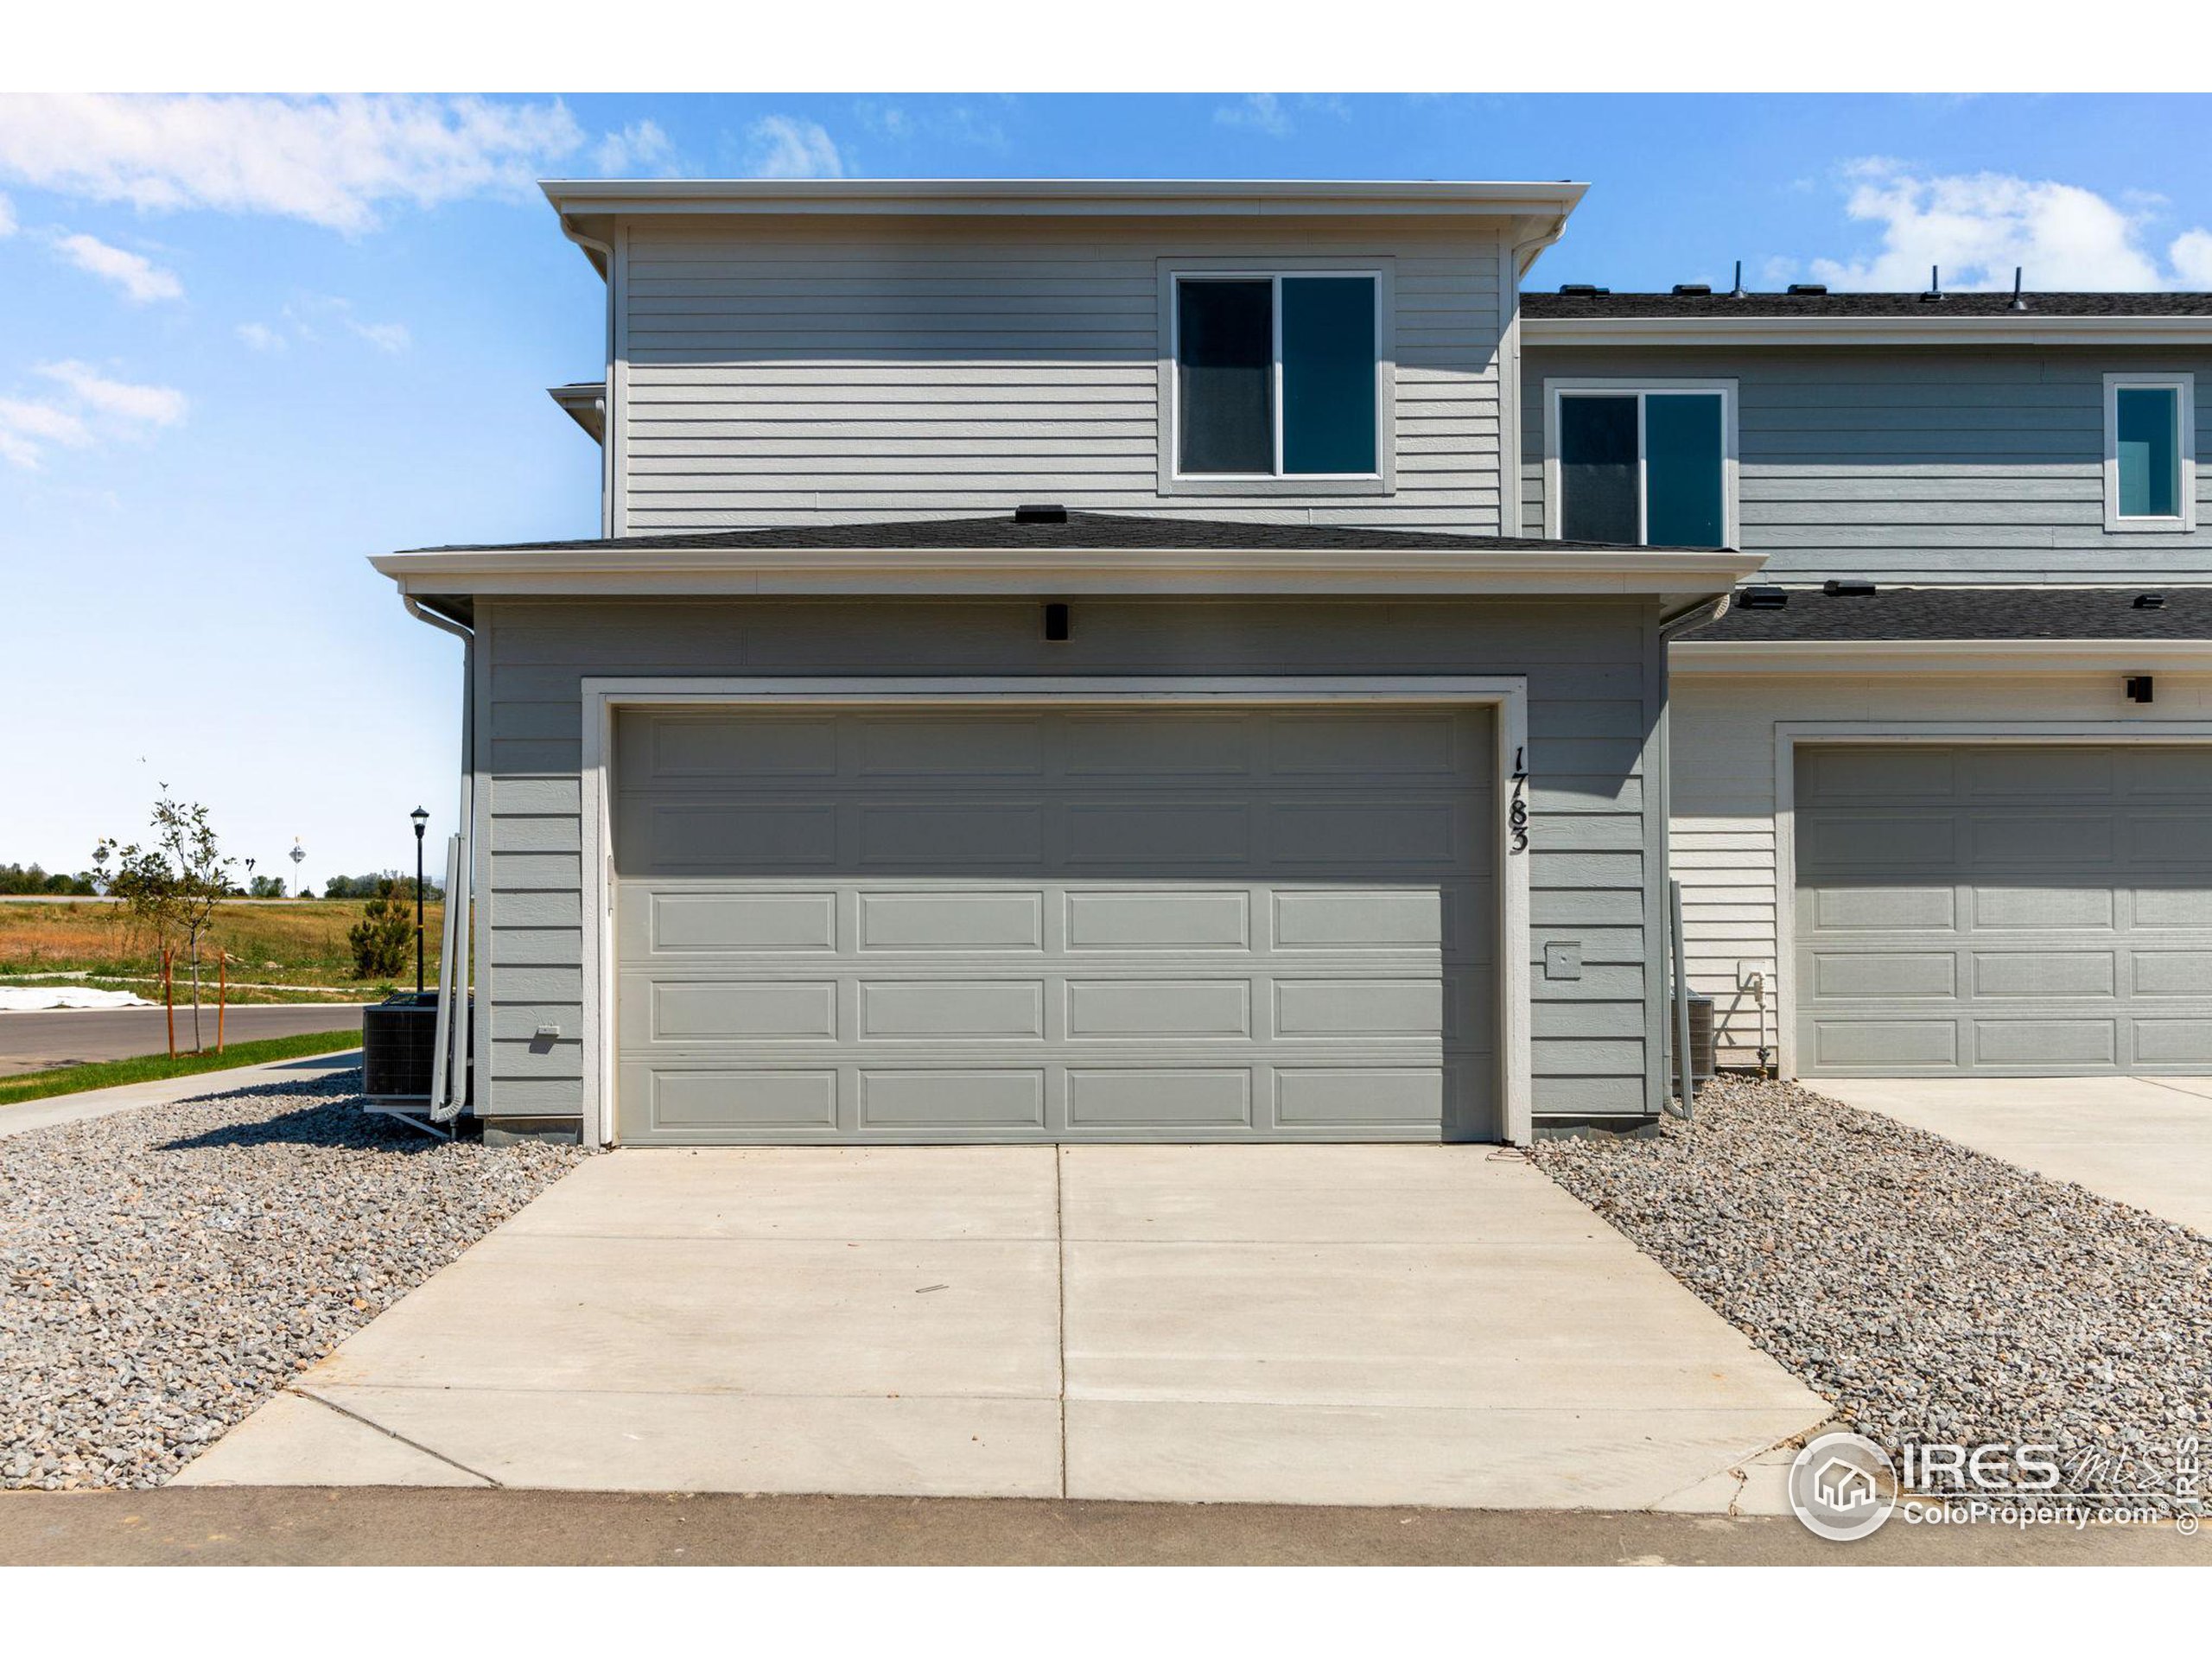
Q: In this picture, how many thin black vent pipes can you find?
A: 3